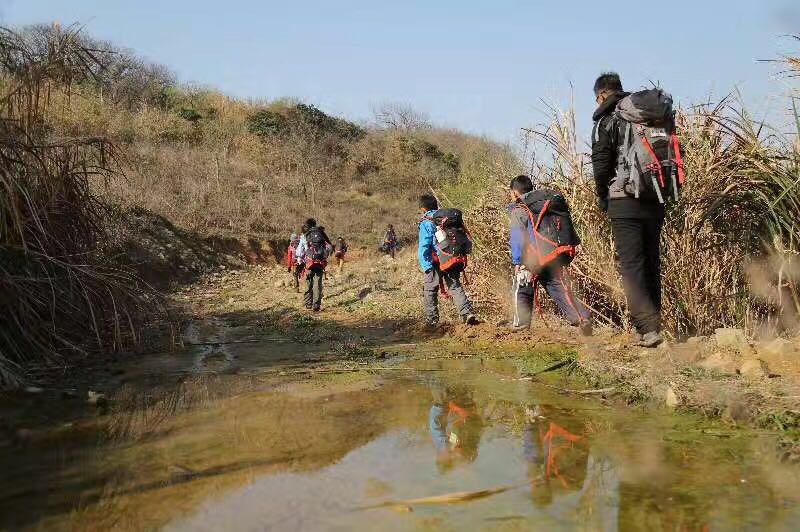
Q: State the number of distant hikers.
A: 4